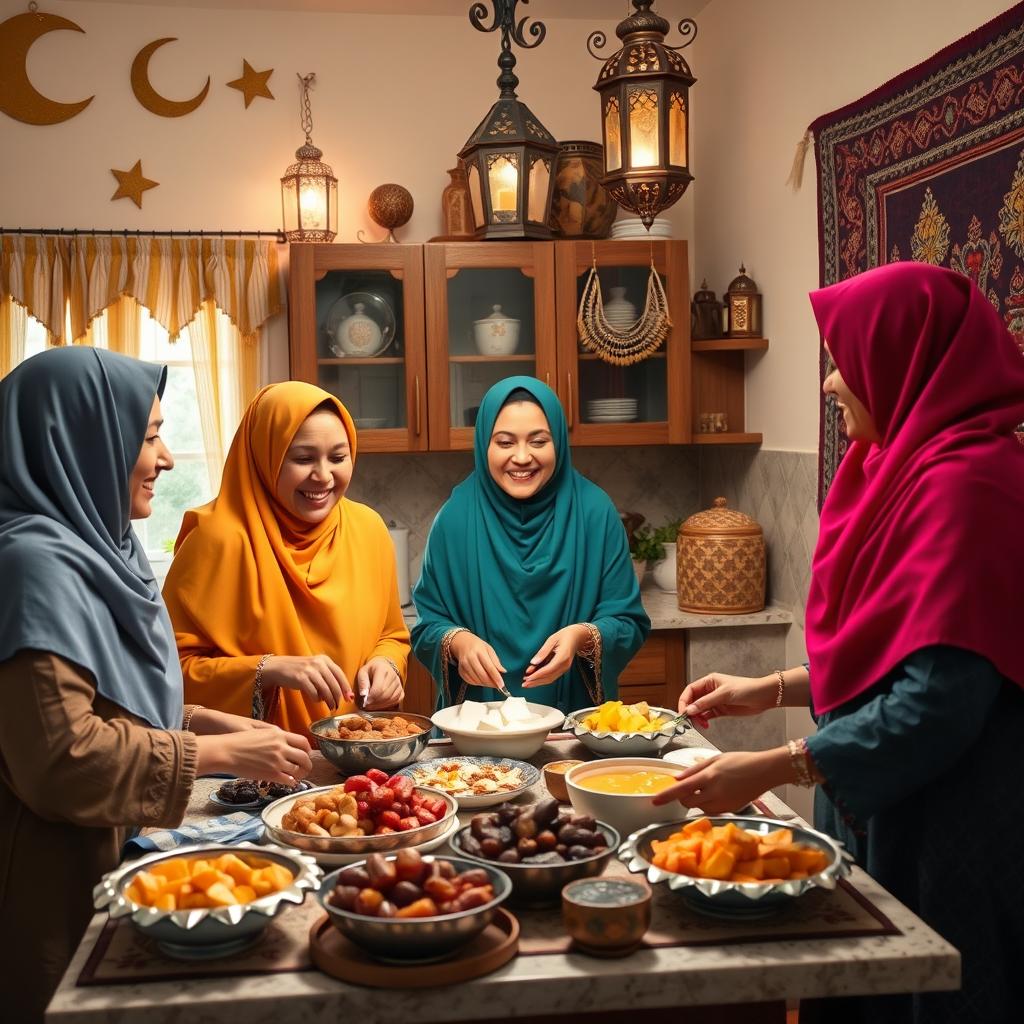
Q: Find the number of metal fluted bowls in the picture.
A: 3